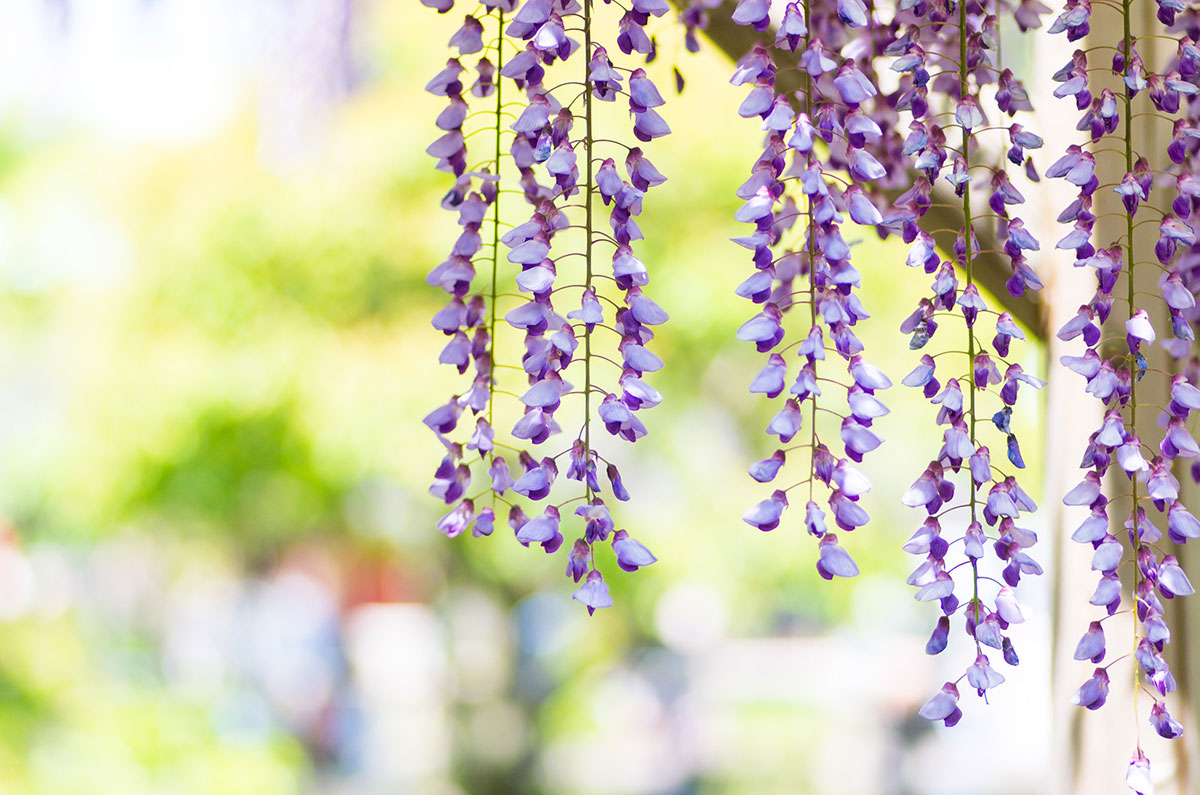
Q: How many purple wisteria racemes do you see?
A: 5